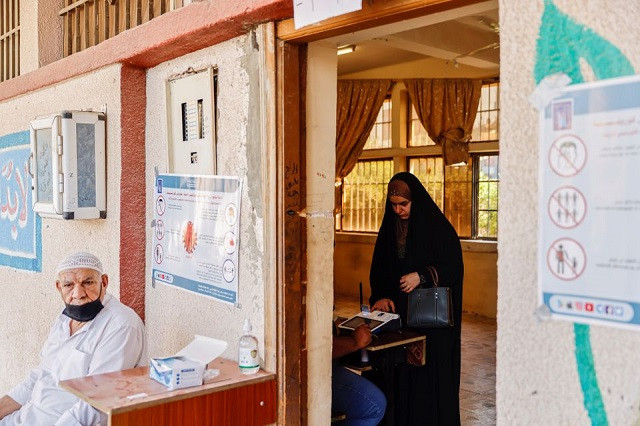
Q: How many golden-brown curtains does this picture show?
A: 2